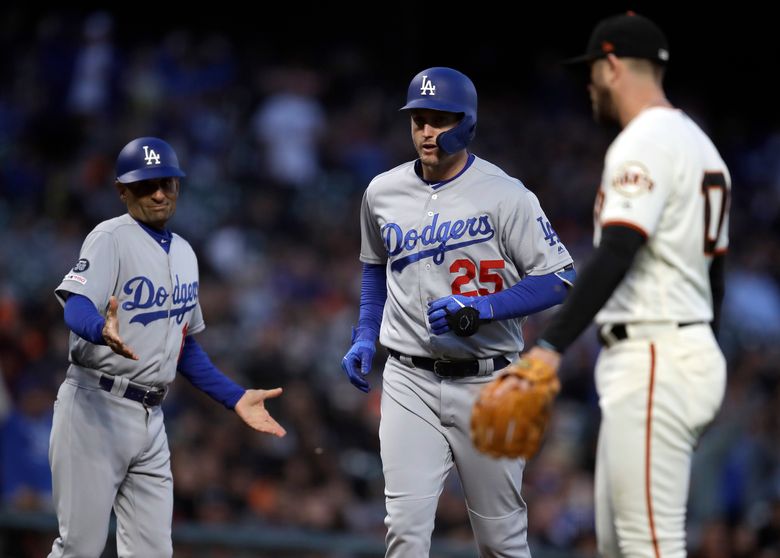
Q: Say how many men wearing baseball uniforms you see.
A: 3